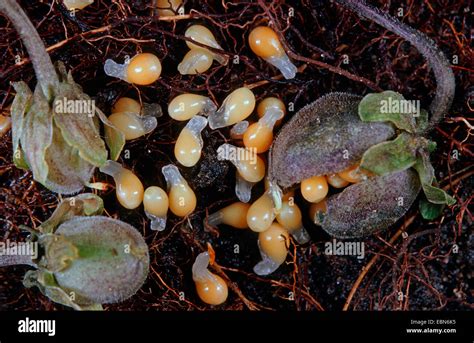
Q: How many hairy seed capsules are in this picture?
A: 3